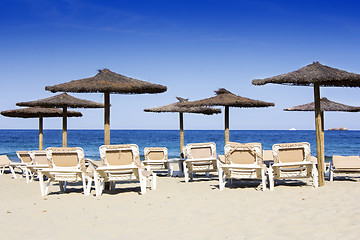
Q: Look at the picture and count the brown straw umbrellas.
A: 7